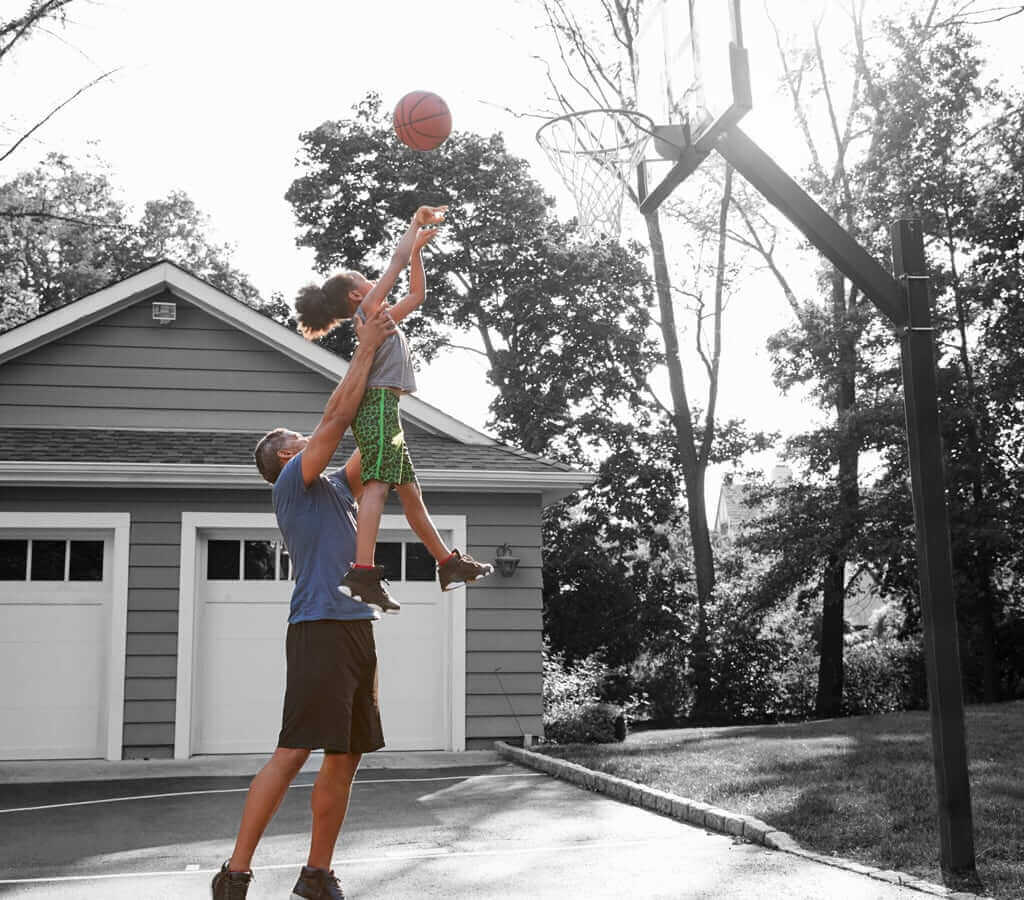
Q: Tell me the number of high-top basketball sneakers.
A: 4